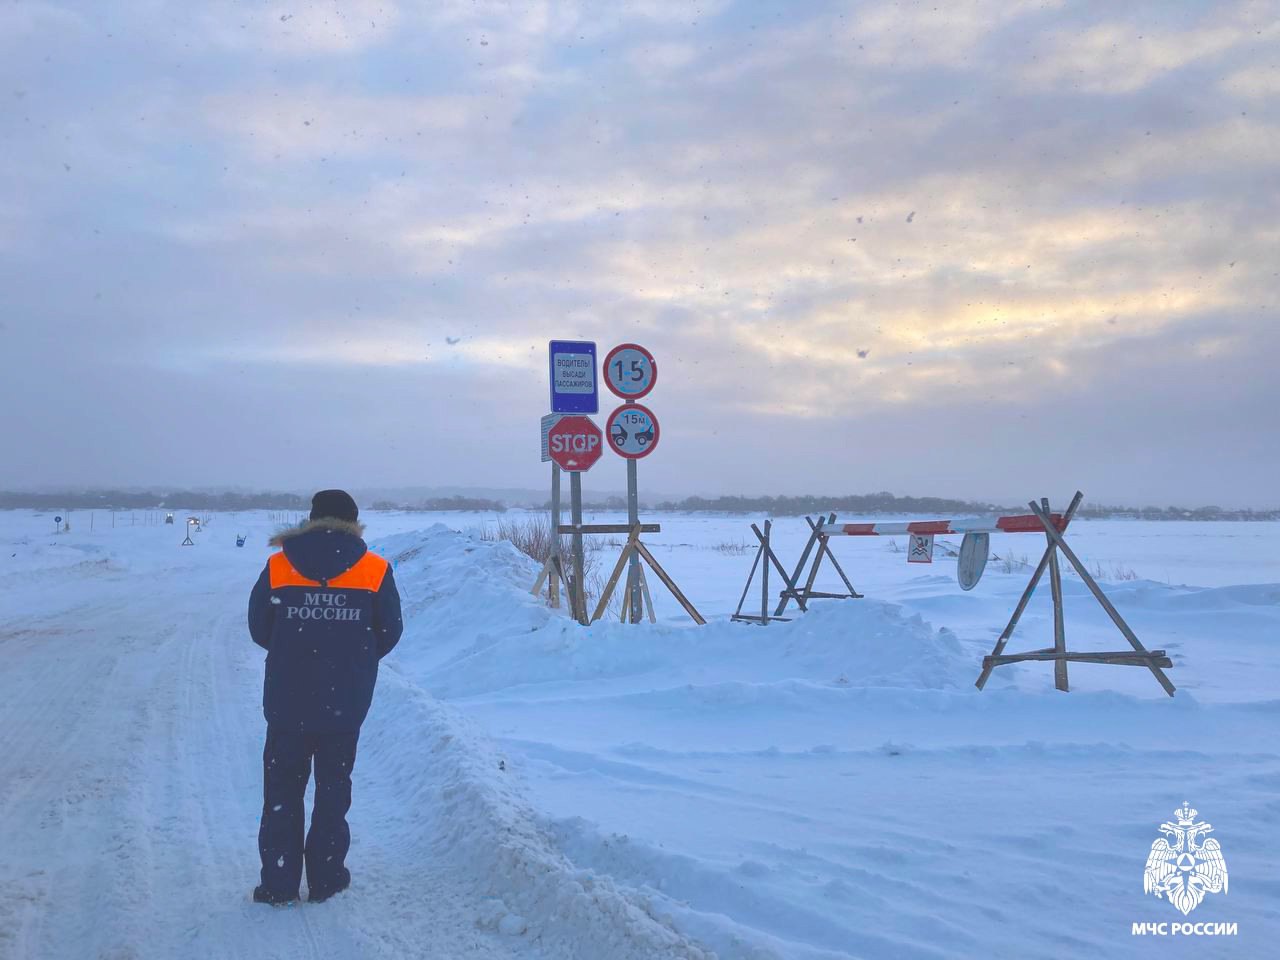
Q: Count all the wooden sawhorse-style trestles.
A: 3